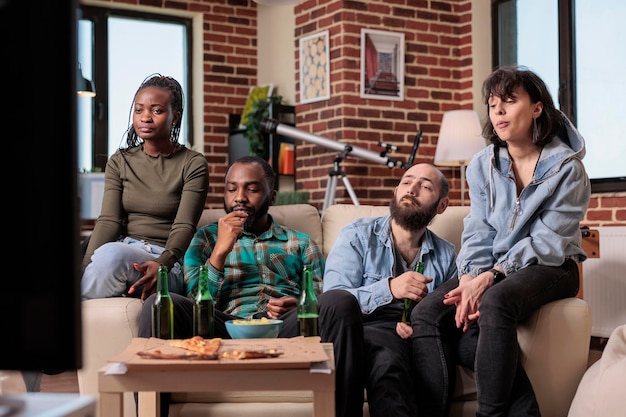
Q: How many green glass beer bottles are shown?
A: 4